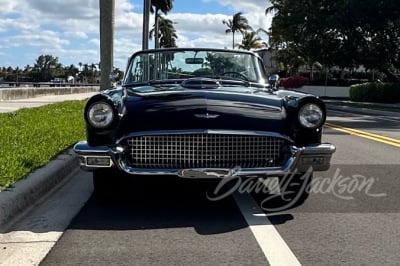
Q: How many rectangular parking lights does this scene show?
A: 2